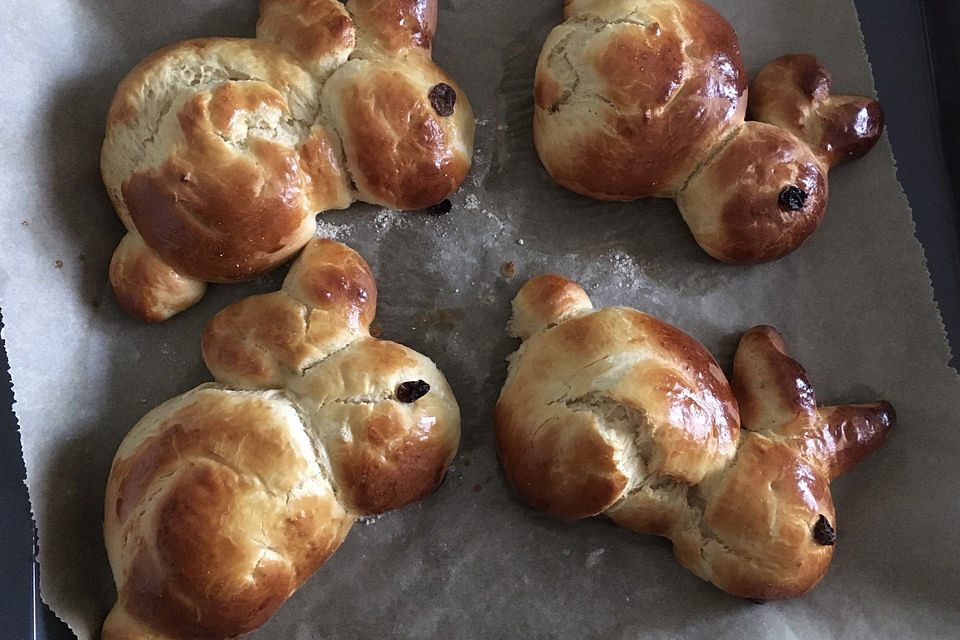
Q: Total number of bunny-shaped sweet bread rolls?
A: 4